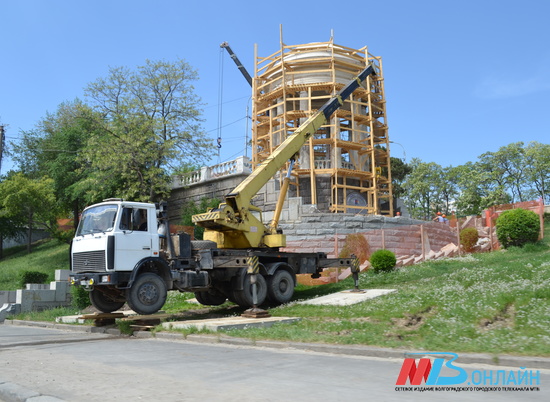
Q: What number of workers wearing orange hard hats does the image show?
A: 3